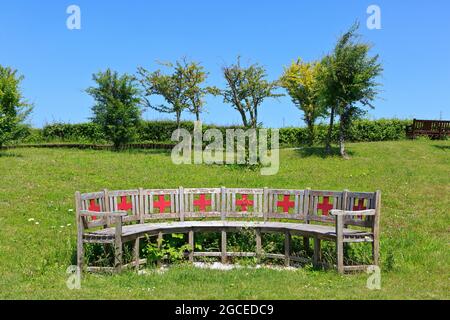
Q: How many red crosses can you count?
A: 8